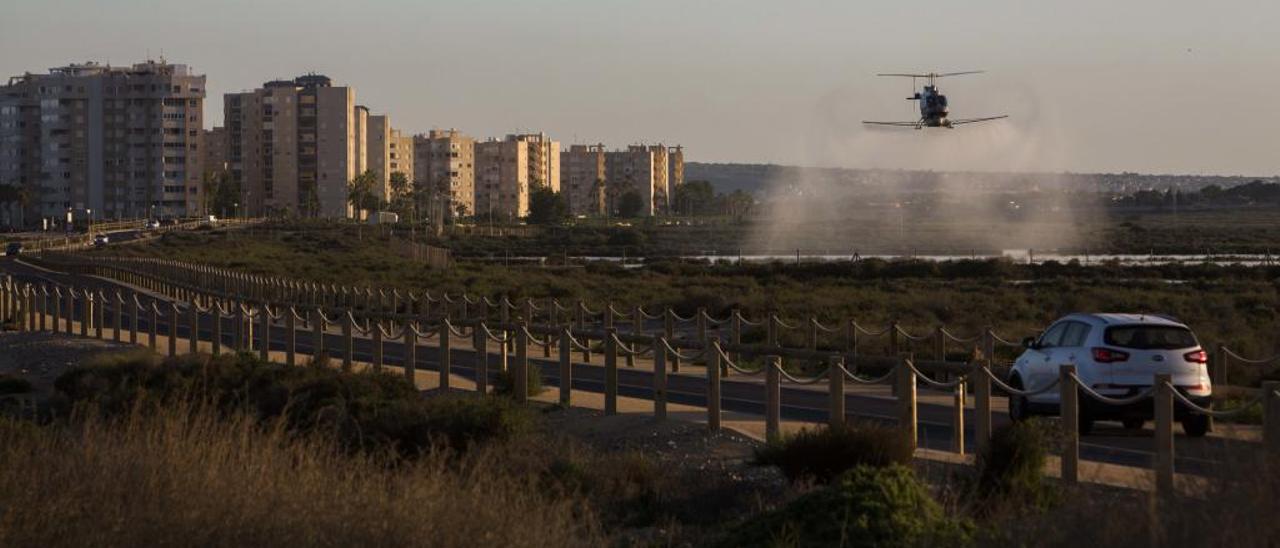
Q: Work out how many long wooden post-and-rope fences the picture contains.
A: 2